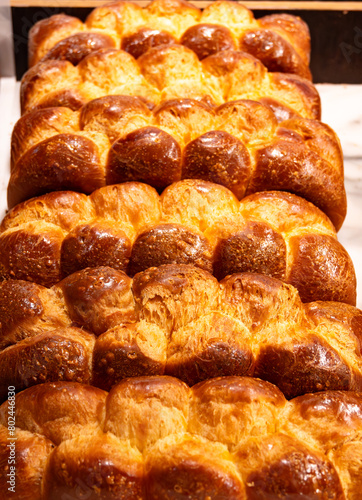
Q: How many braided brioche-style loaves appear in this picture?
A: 6